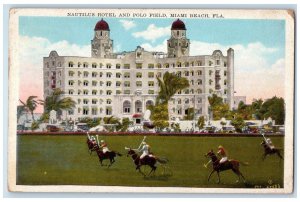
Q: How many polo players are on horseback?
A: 5